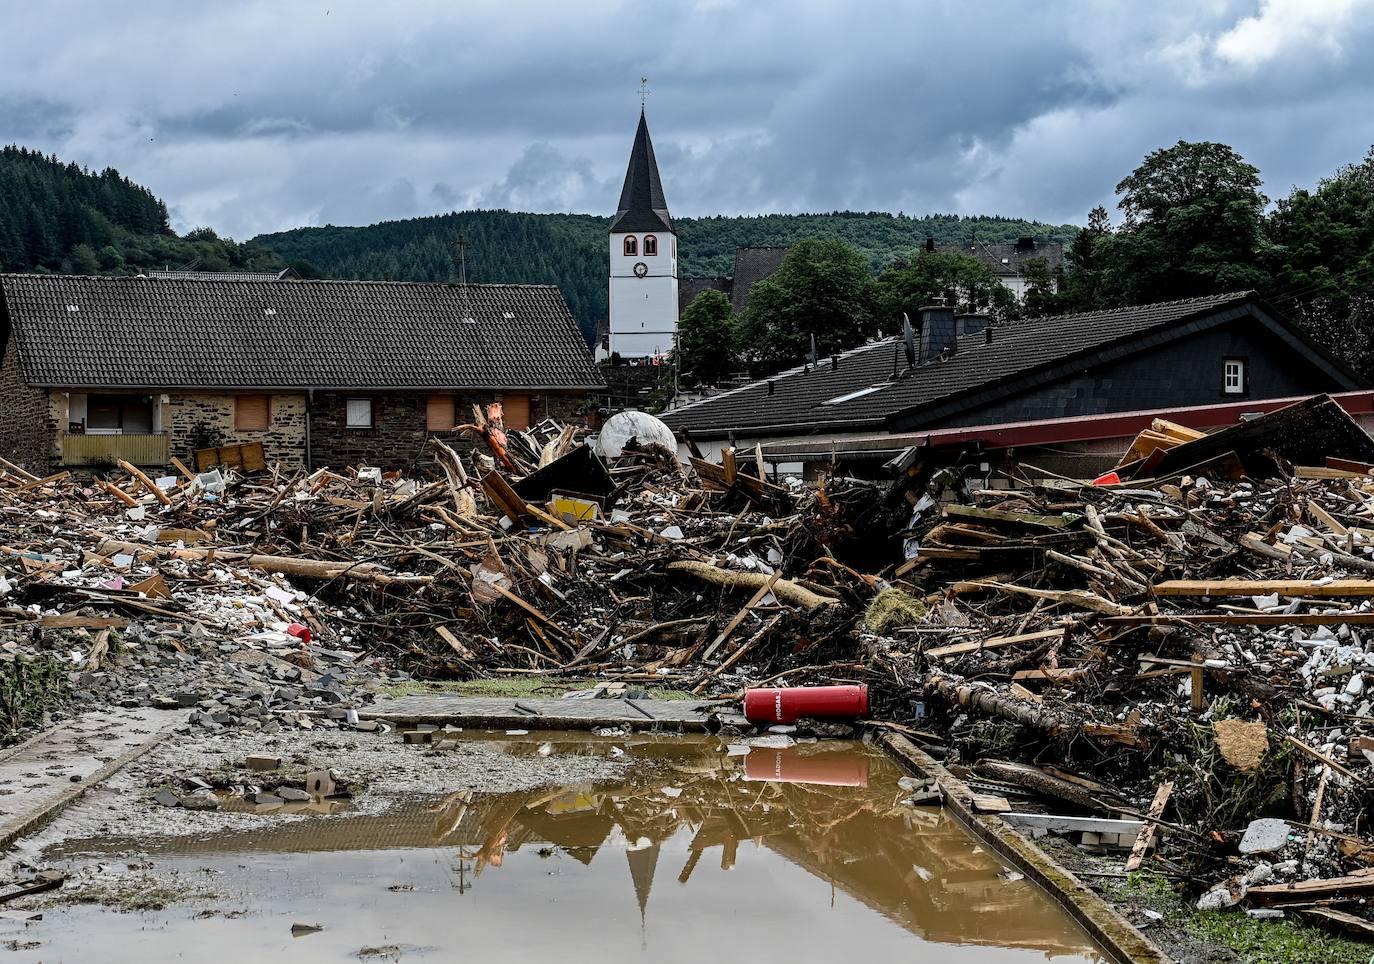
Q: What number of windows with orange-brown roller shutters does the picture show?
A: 3